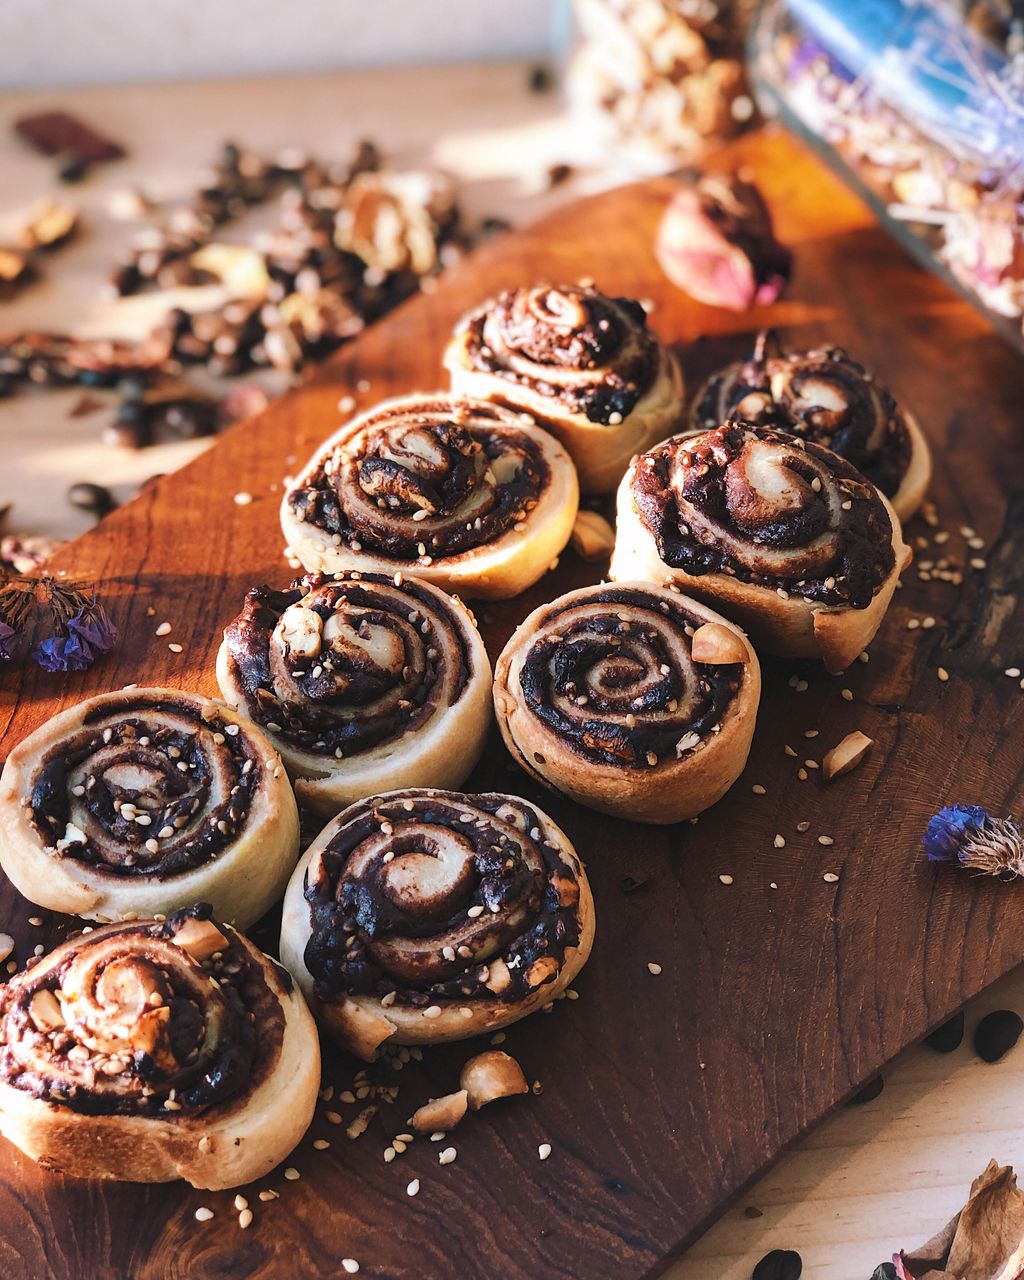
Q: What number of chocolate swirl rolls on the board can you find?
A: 9